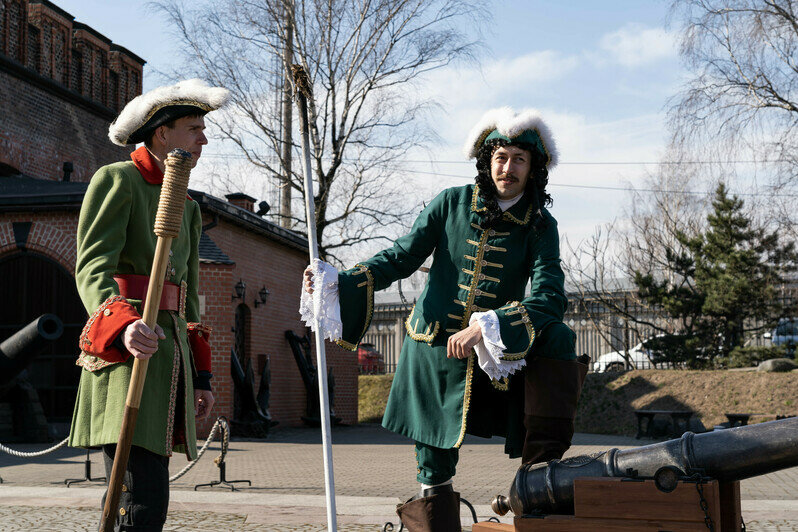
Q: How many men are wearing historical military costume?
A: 2